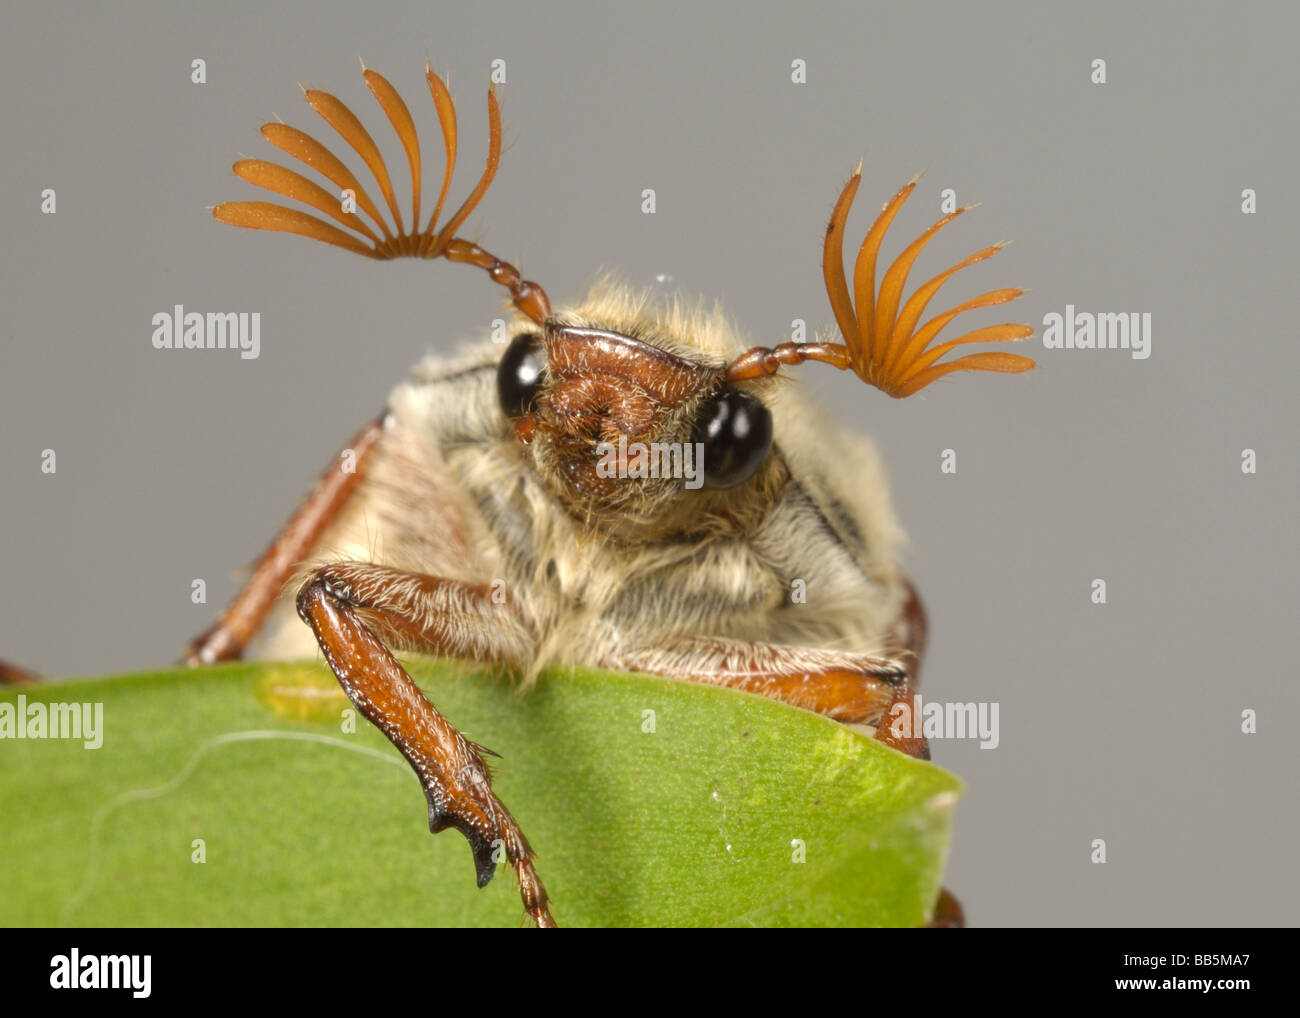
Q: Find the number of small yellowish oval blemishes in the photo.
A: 1